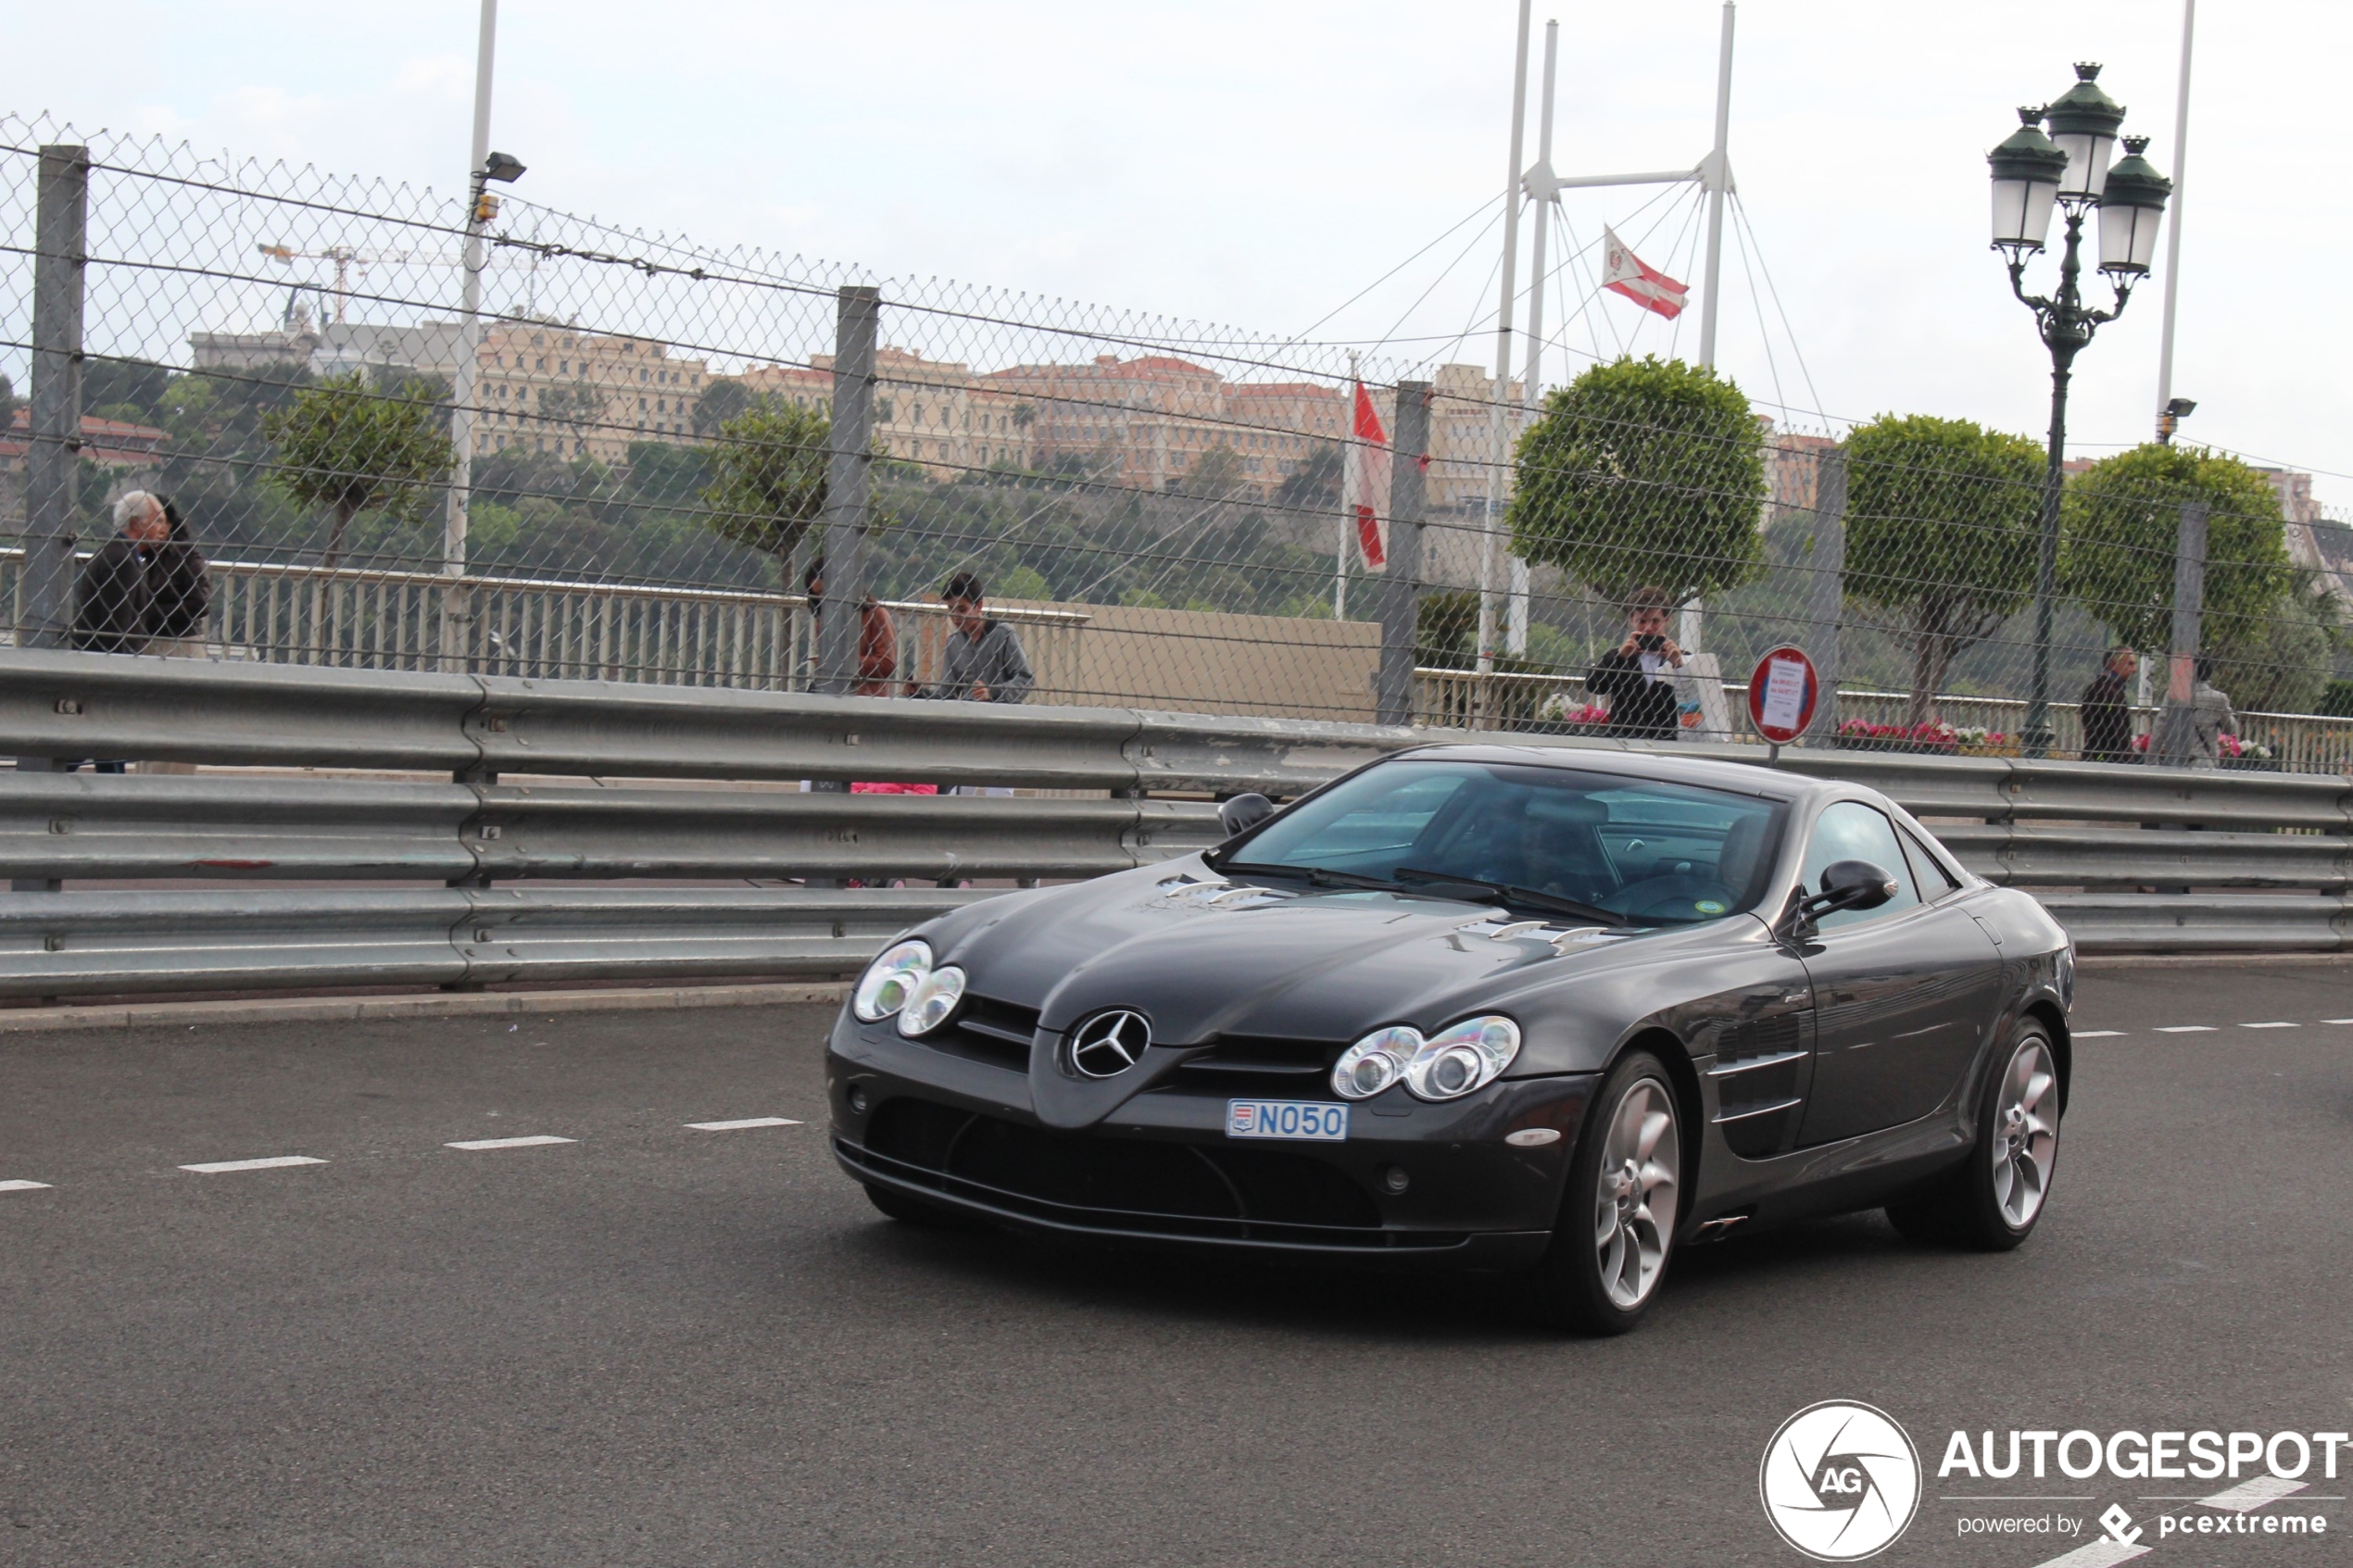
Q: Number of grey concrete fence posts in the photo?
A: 5